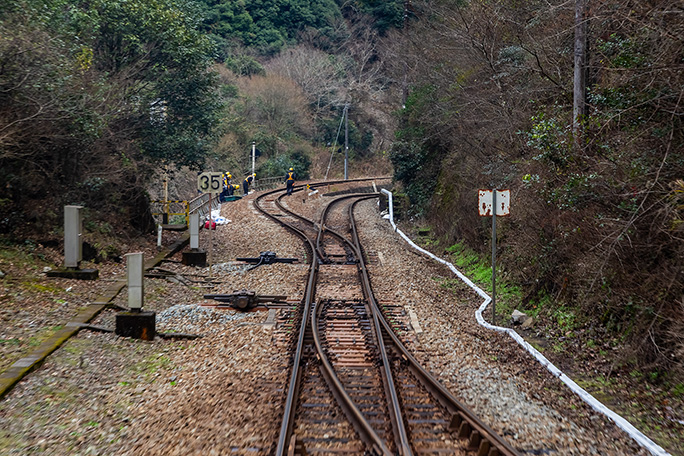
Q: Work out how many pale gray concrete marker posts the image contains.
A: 3